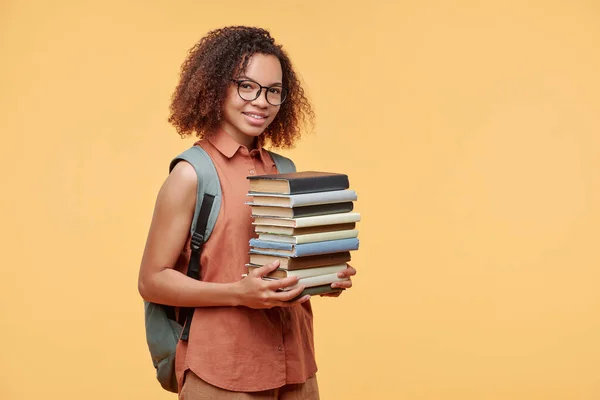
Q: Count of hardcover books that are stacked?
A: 11